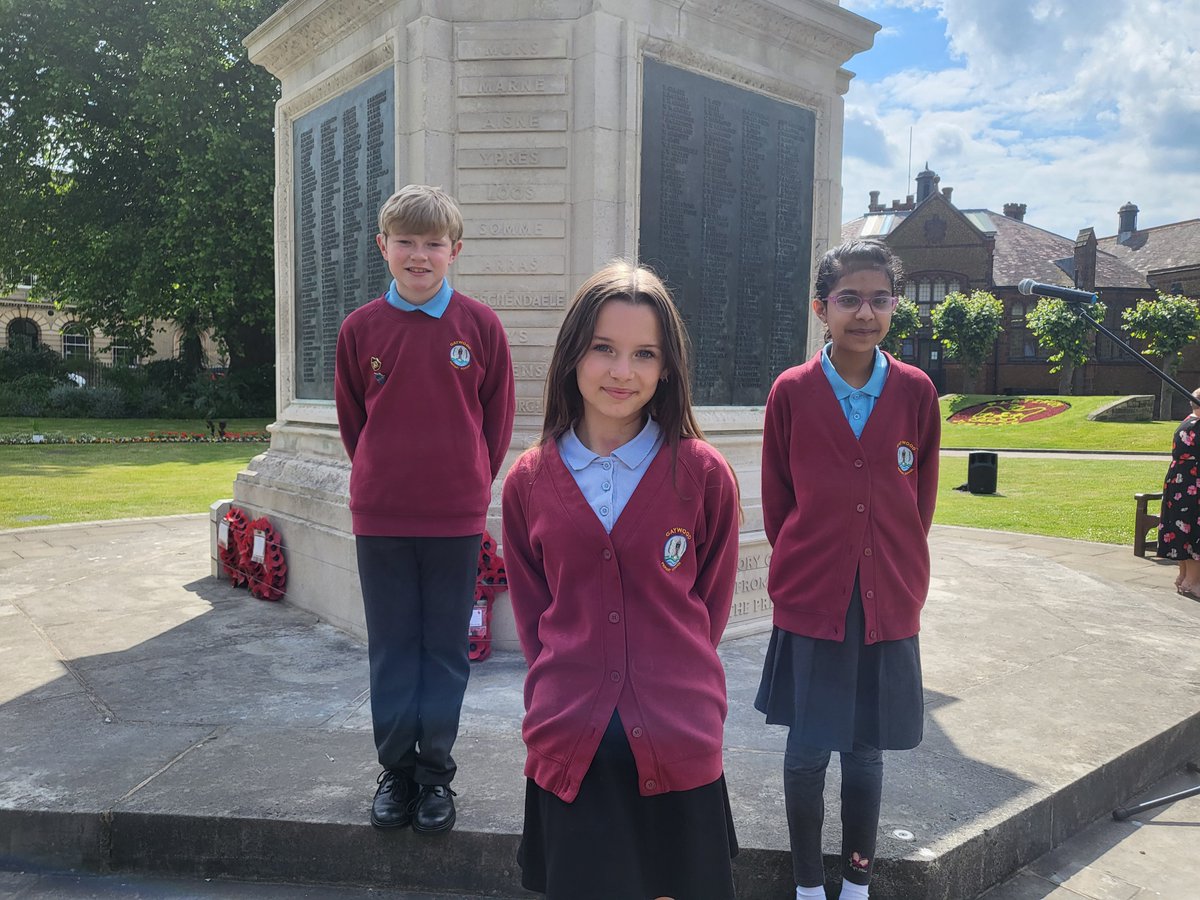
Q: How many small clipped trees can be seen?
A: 4